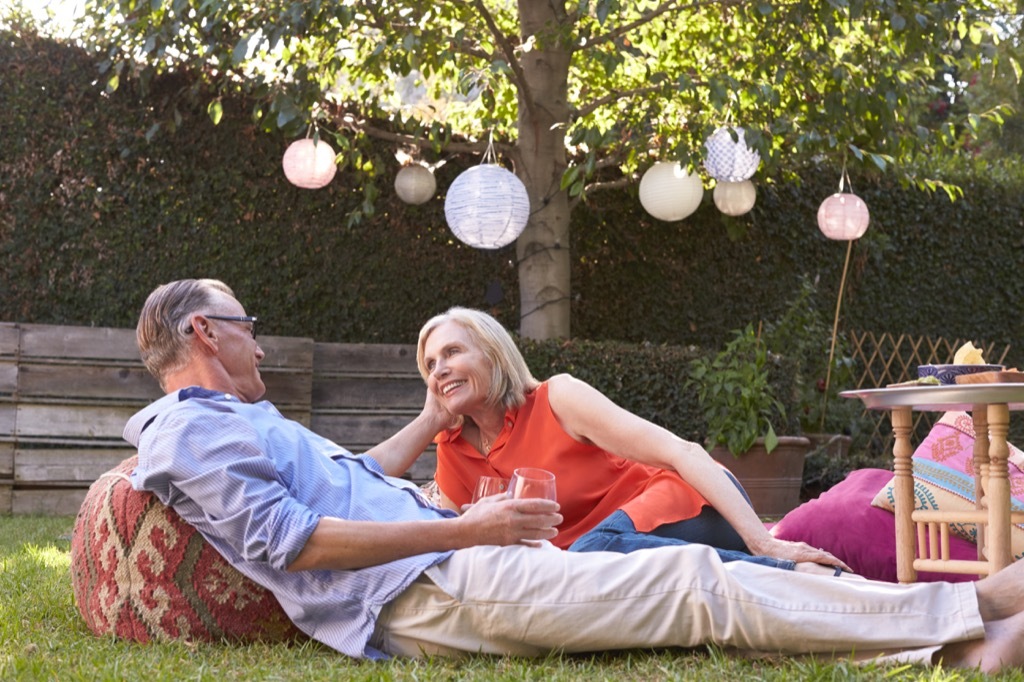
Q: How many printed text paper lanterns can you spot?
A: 0